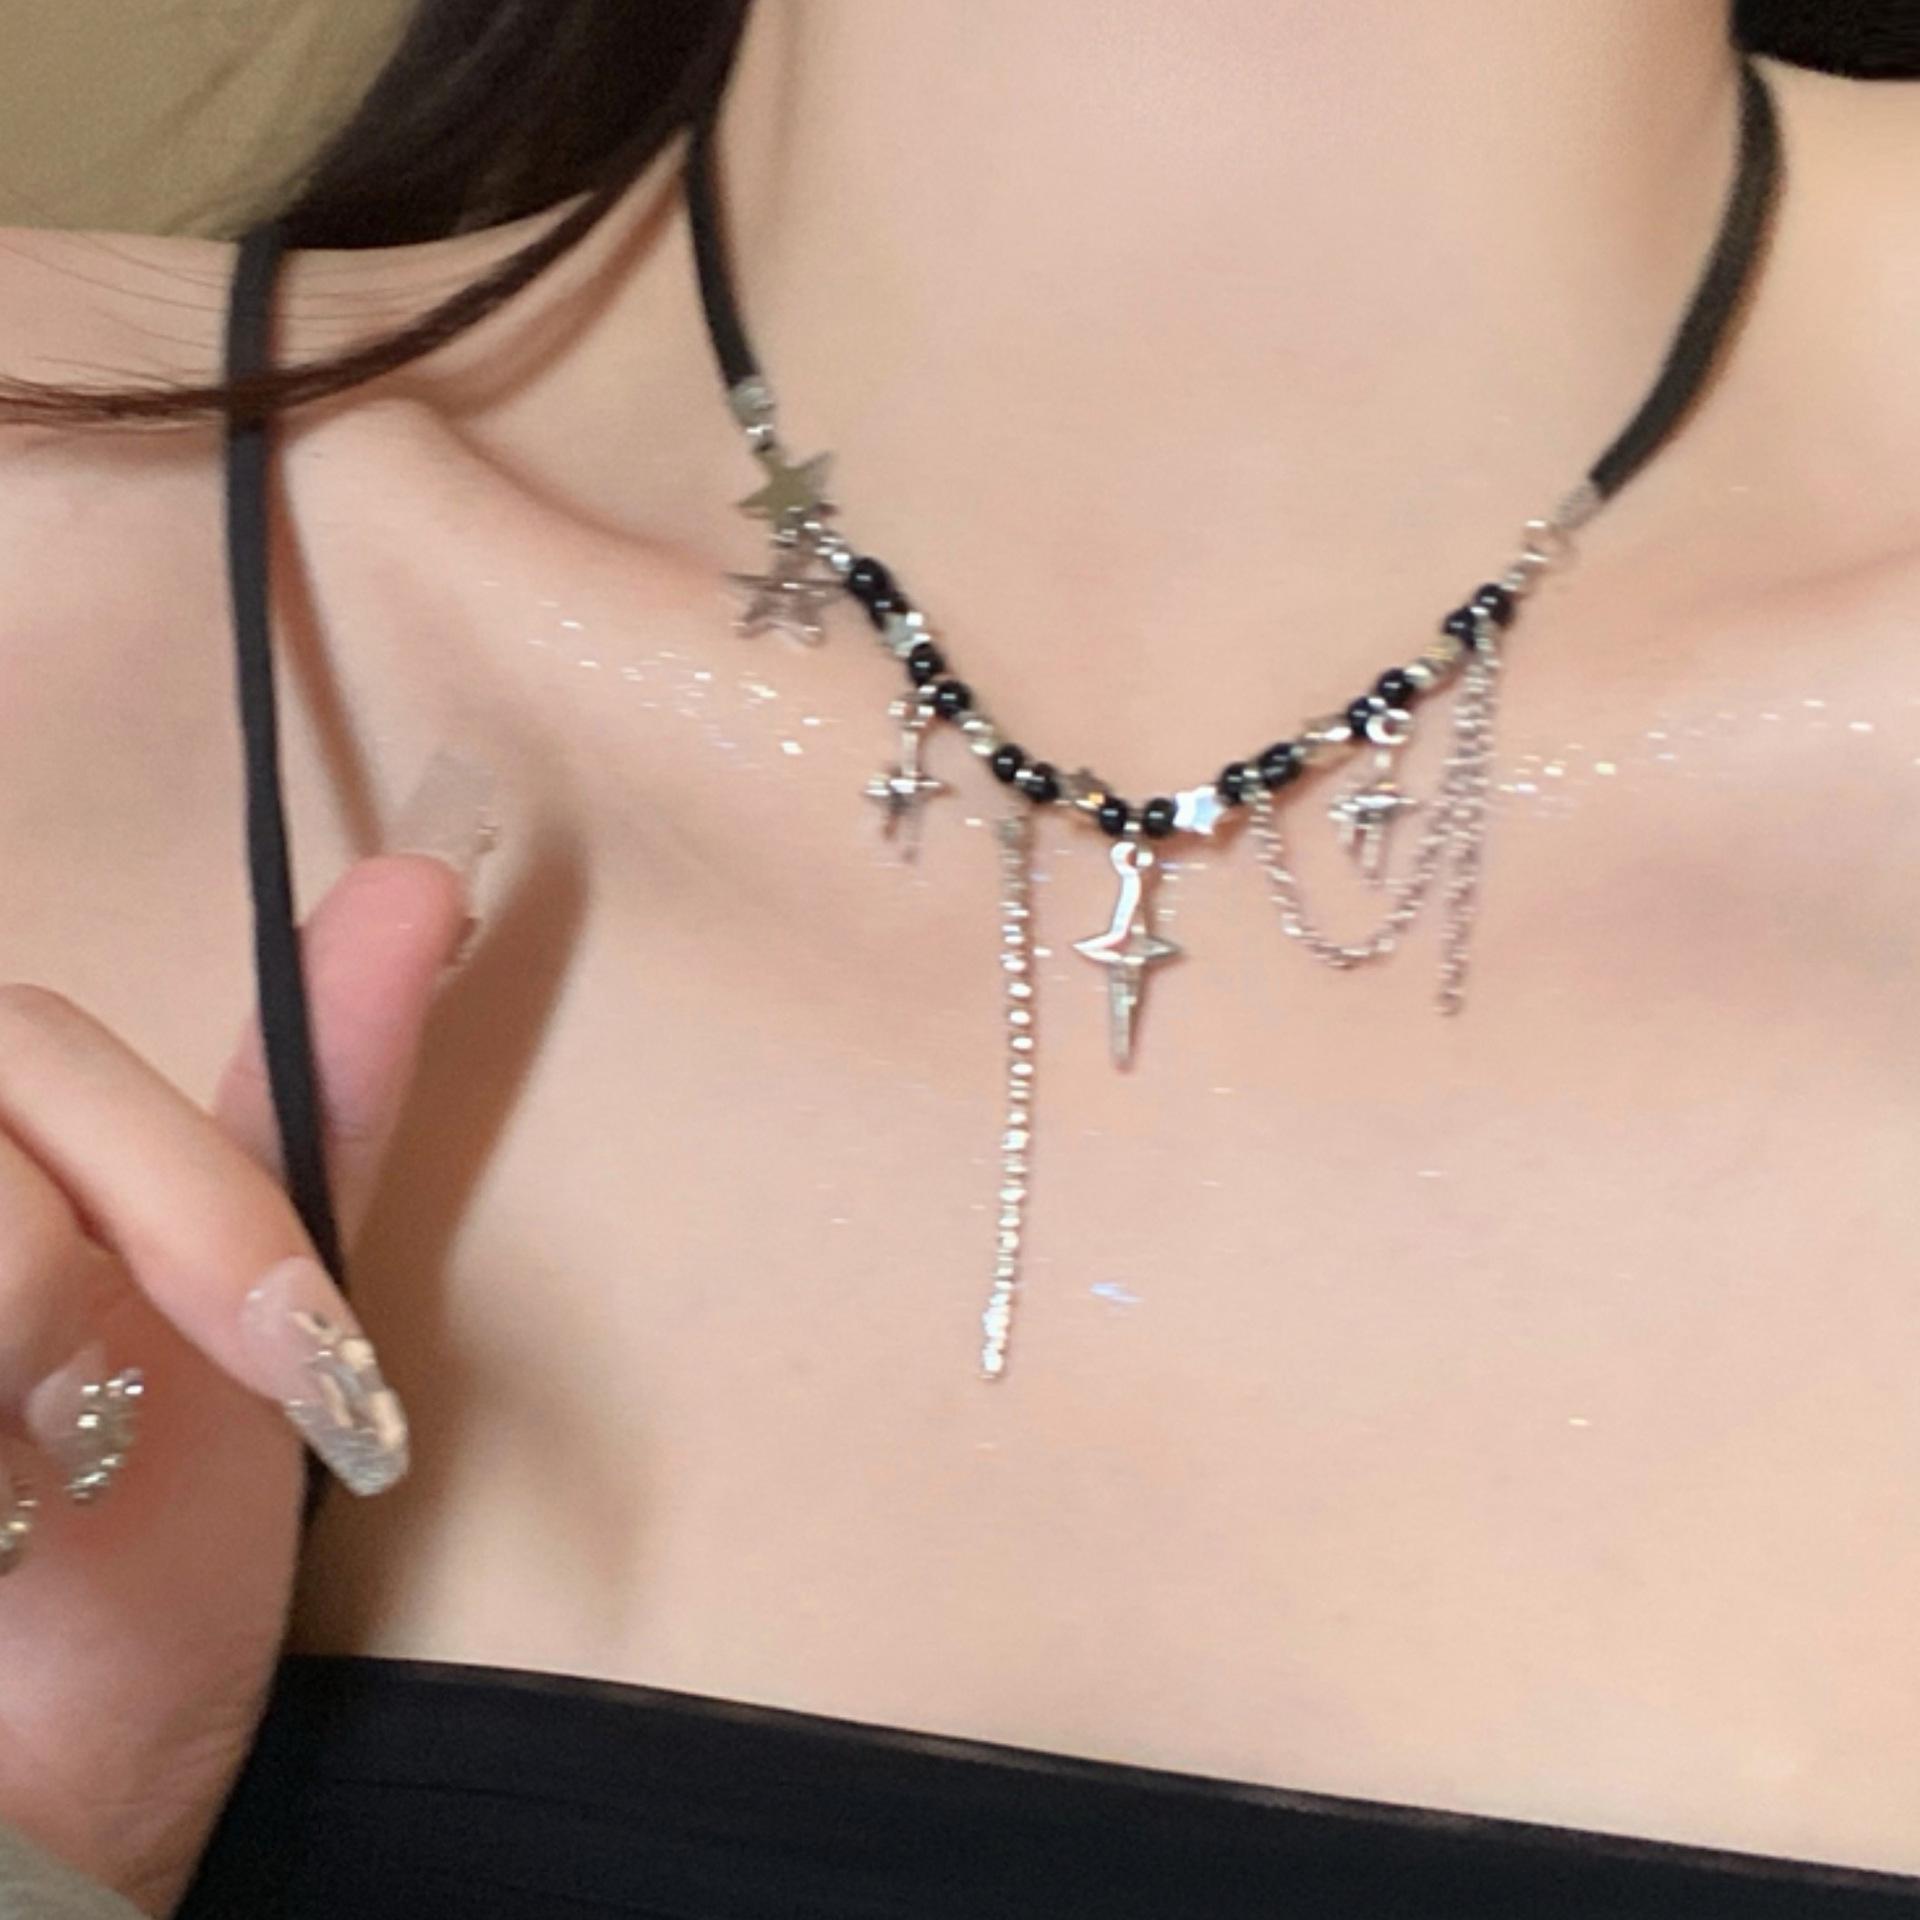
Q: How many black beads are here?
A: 14